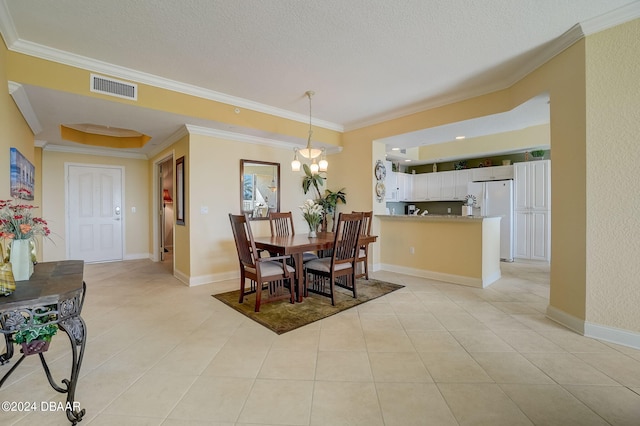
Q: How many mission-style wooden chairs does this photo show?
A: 4